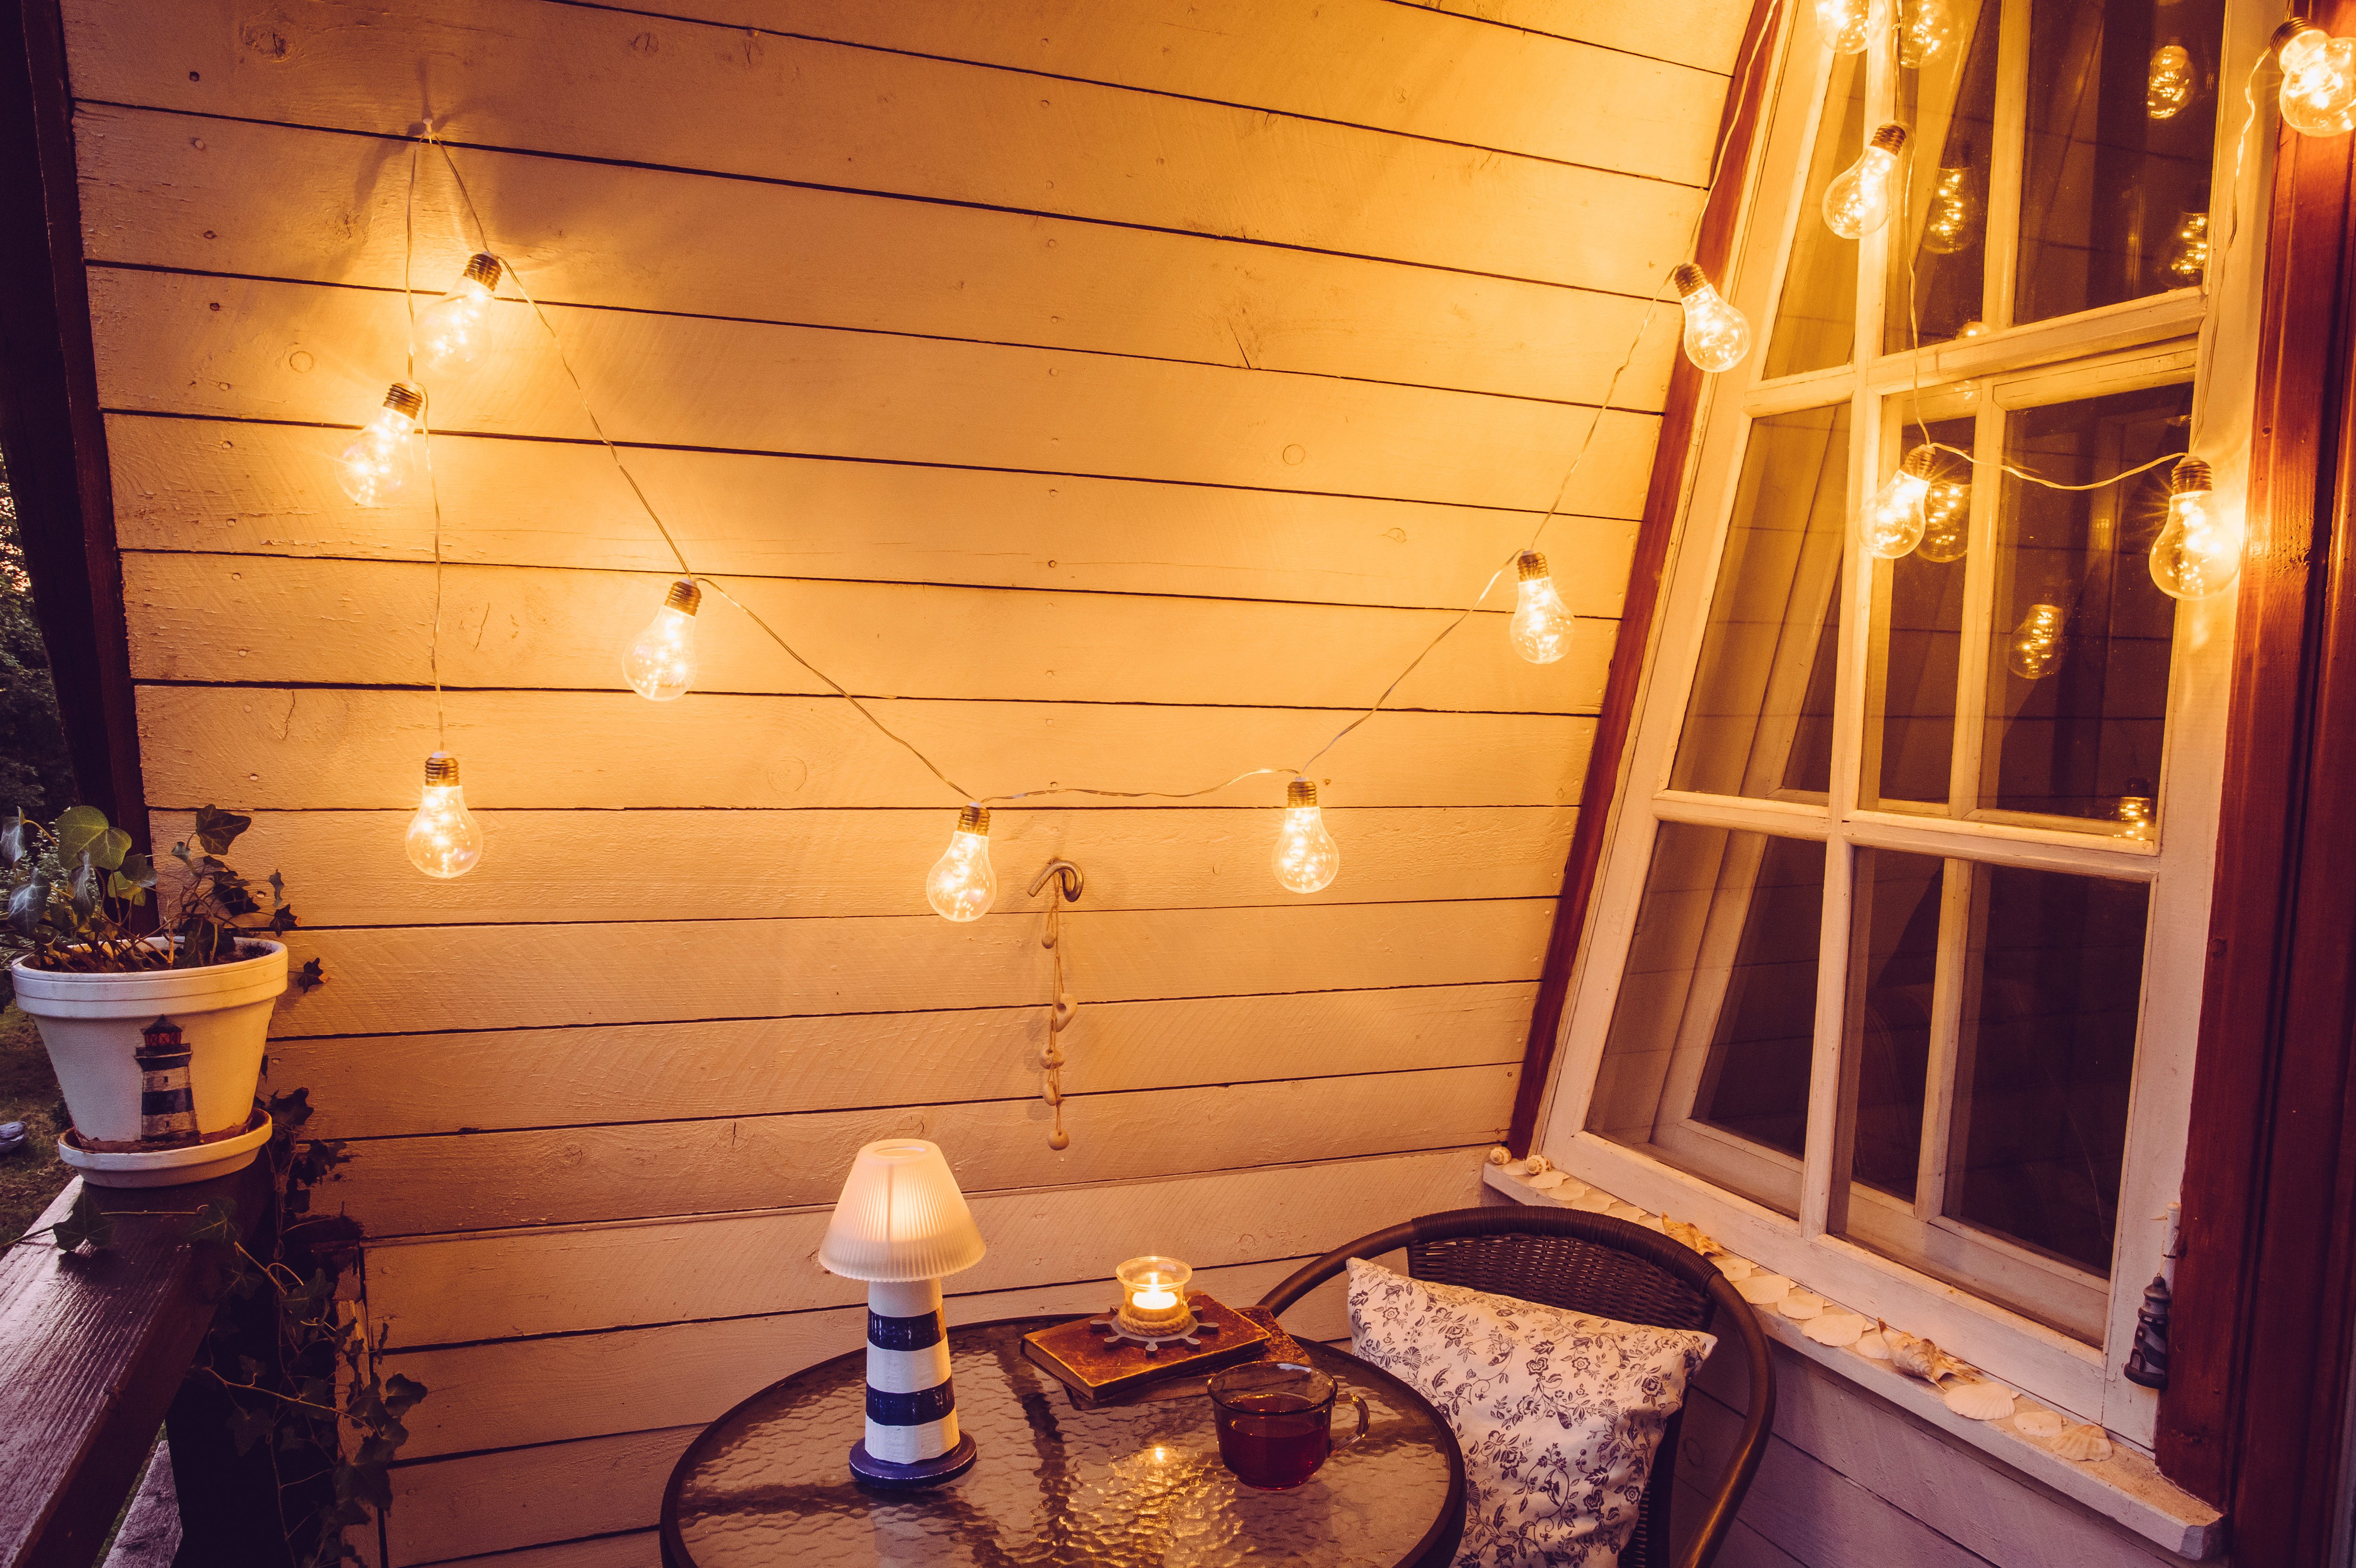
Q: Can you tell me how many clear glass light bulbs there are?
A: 13